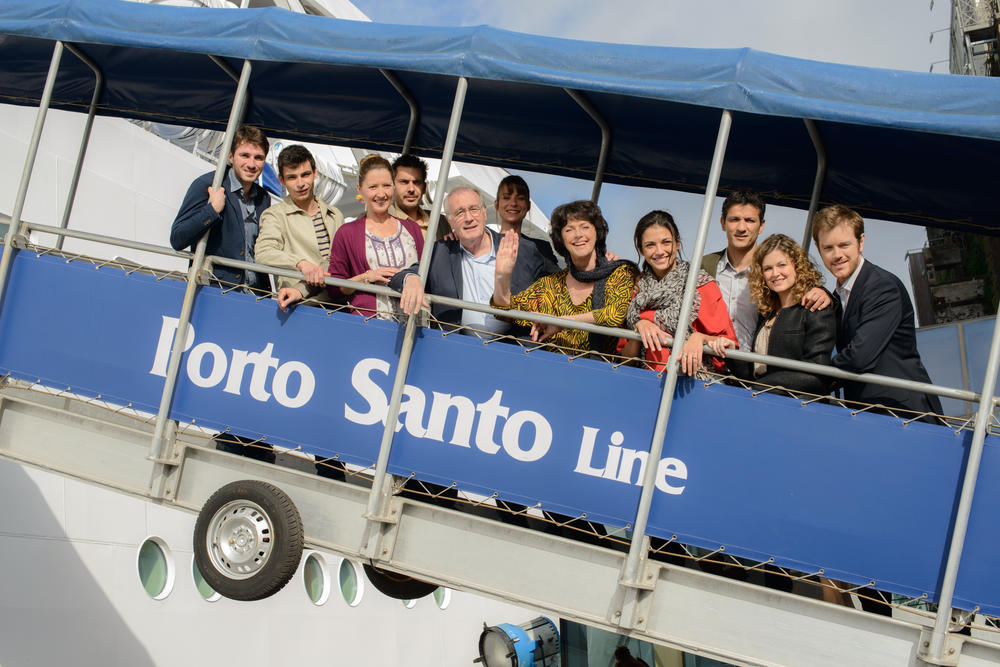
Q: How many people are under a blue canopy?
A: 11